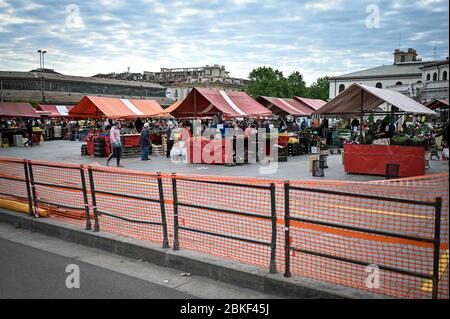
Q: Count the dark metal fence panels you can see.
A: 5